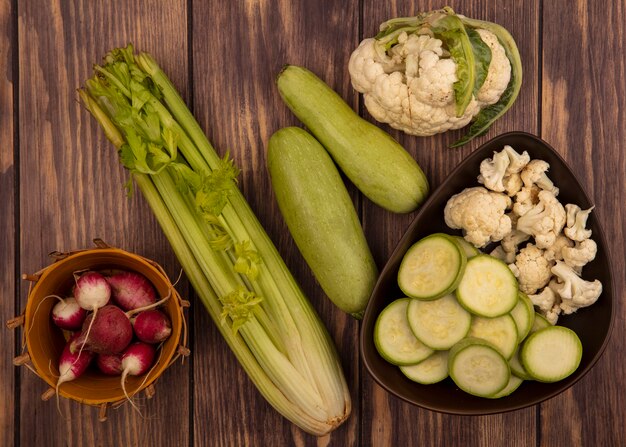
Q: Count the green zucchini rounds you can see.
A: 13